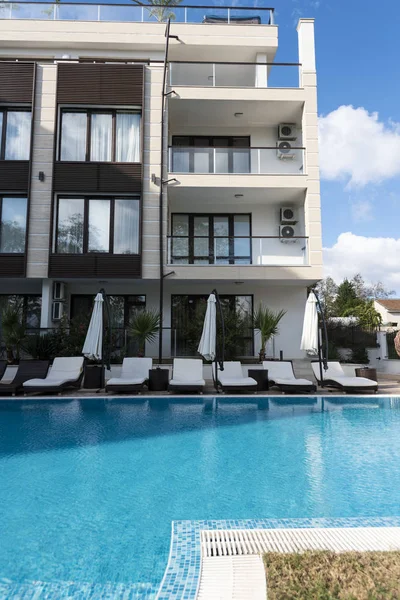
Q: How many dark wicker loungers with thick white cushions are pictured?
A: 6